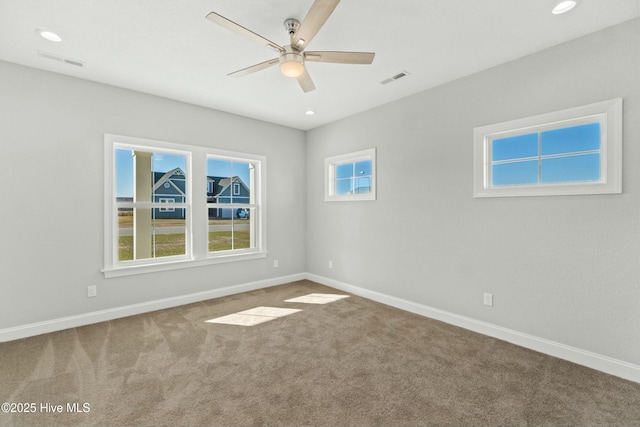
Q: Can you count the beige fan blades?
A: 5